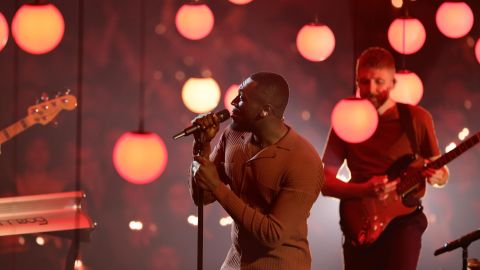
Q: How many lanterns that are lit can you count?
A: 13